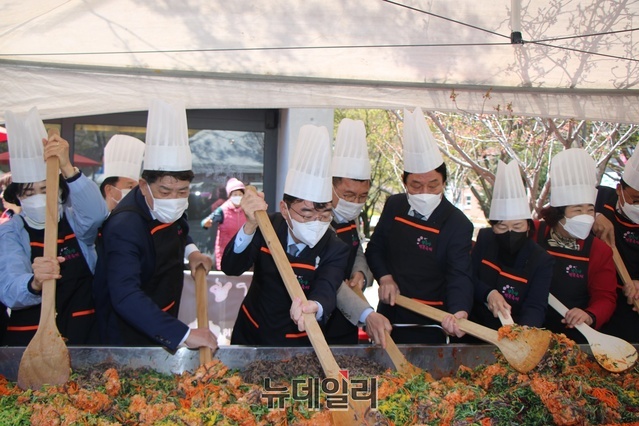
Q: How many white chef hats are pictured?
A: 9